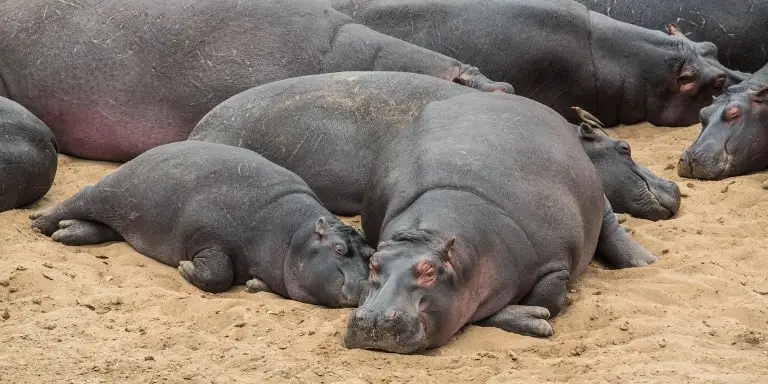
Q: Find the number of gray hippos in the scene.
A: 8